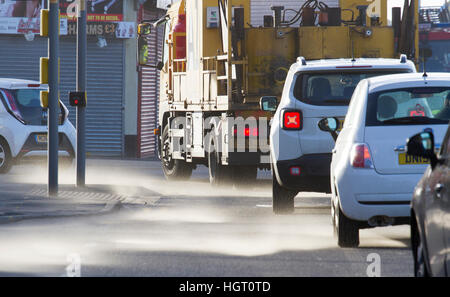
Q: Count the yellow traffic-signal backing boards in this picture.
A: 3